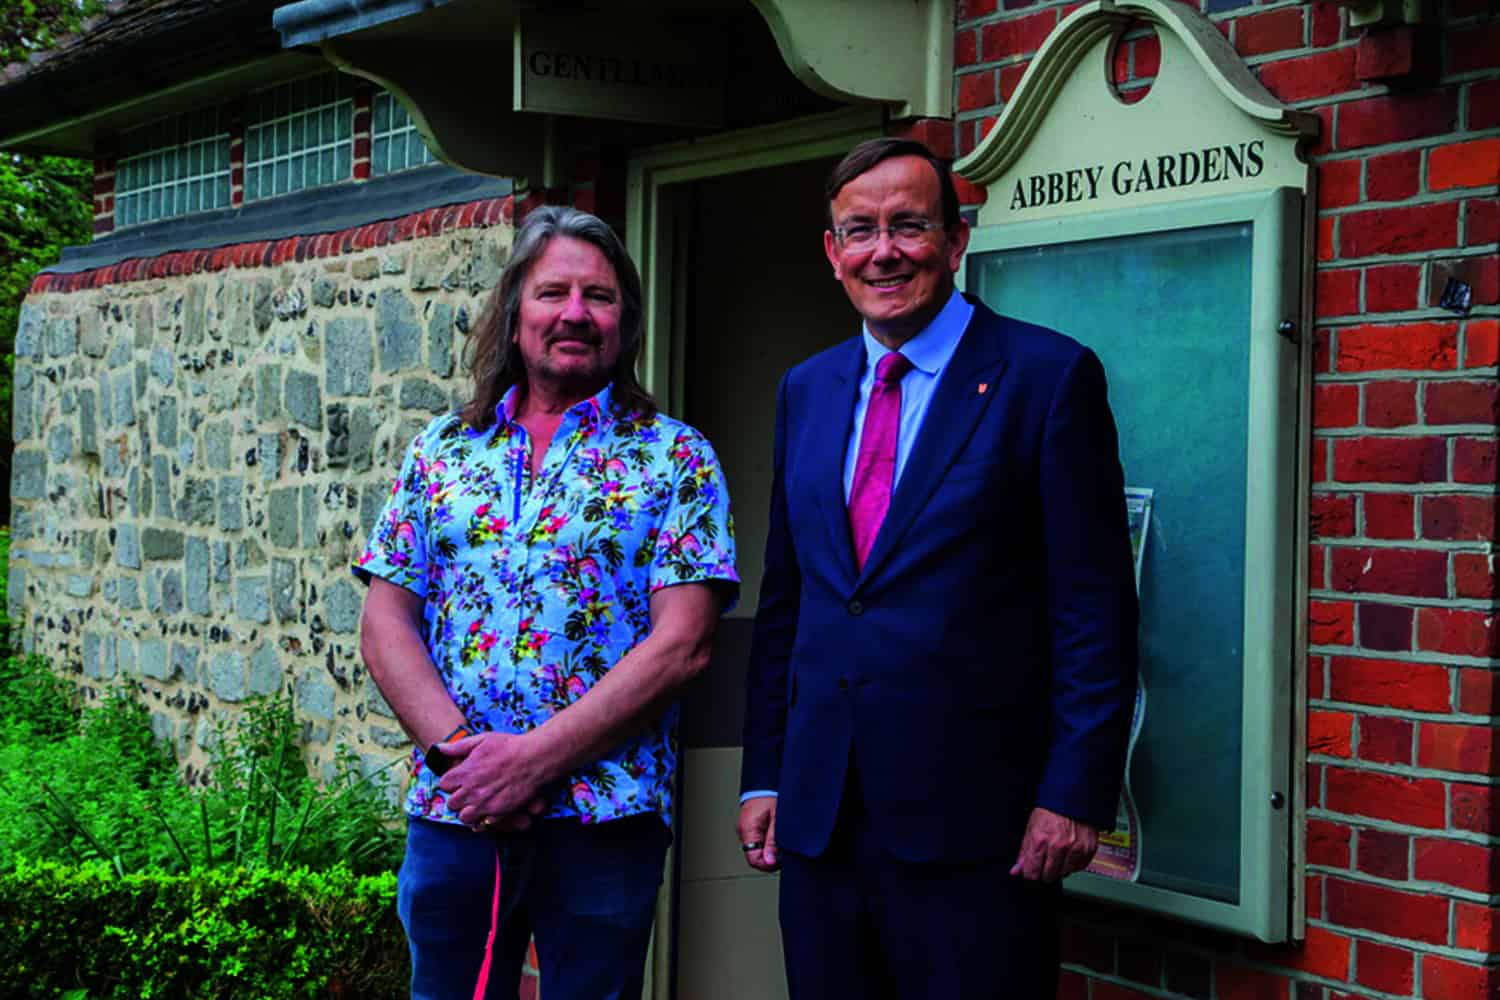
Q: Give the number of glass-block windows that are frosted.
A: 3